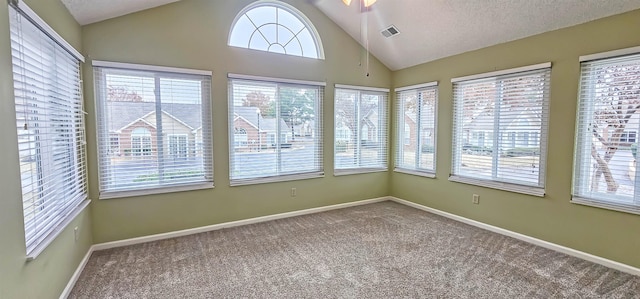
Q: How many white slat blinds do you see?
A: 7